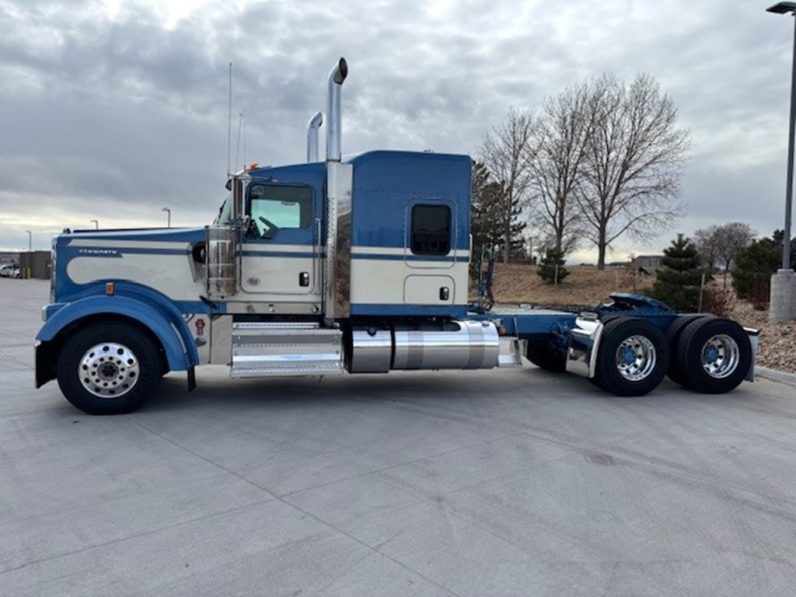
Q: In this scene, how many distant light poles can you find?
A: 3